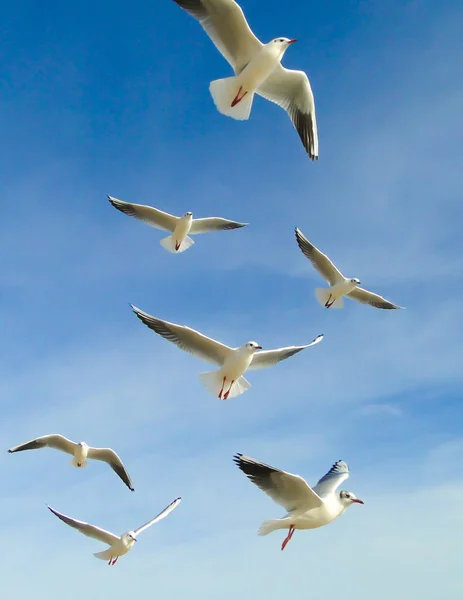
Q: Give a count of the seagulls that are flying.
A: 7